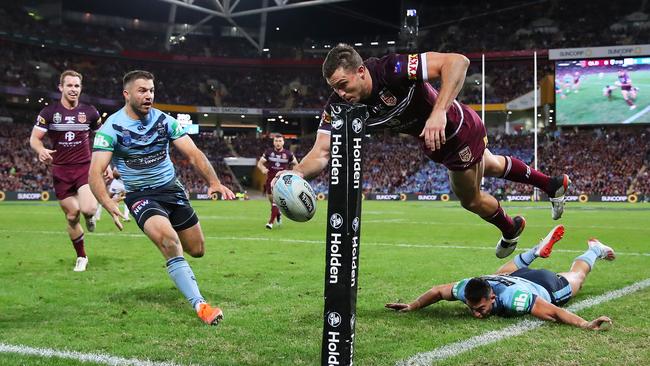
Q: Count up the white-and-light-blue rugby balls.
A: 1